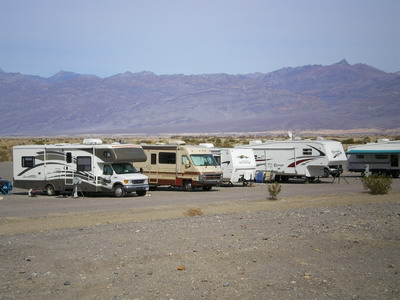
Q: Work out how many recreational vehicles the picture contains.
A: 5